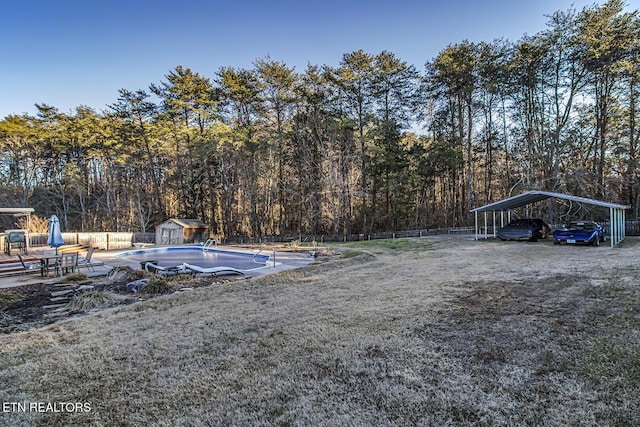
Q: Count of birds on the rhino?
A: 0